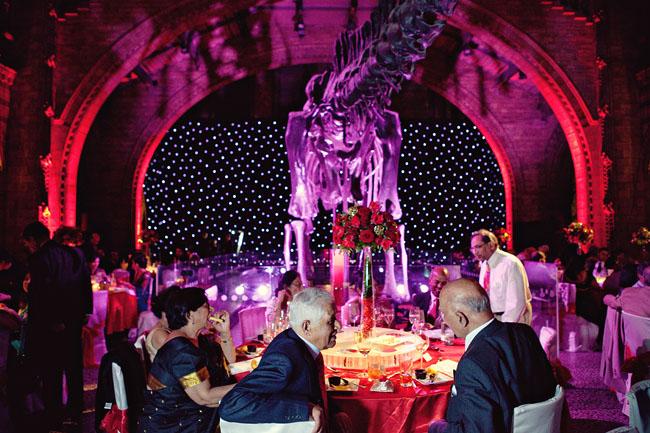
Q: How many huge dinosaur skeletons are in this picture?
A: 1